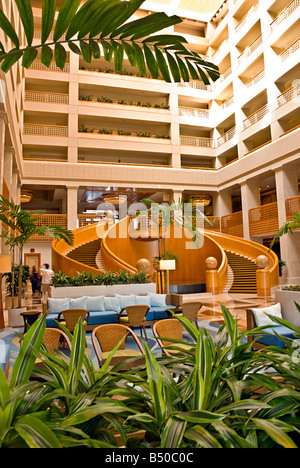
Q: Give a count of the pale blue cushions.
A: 7